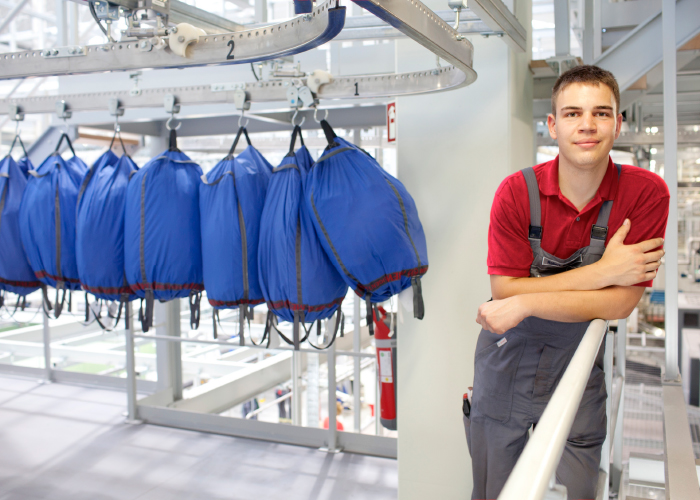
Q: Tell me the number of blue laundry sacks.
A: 7